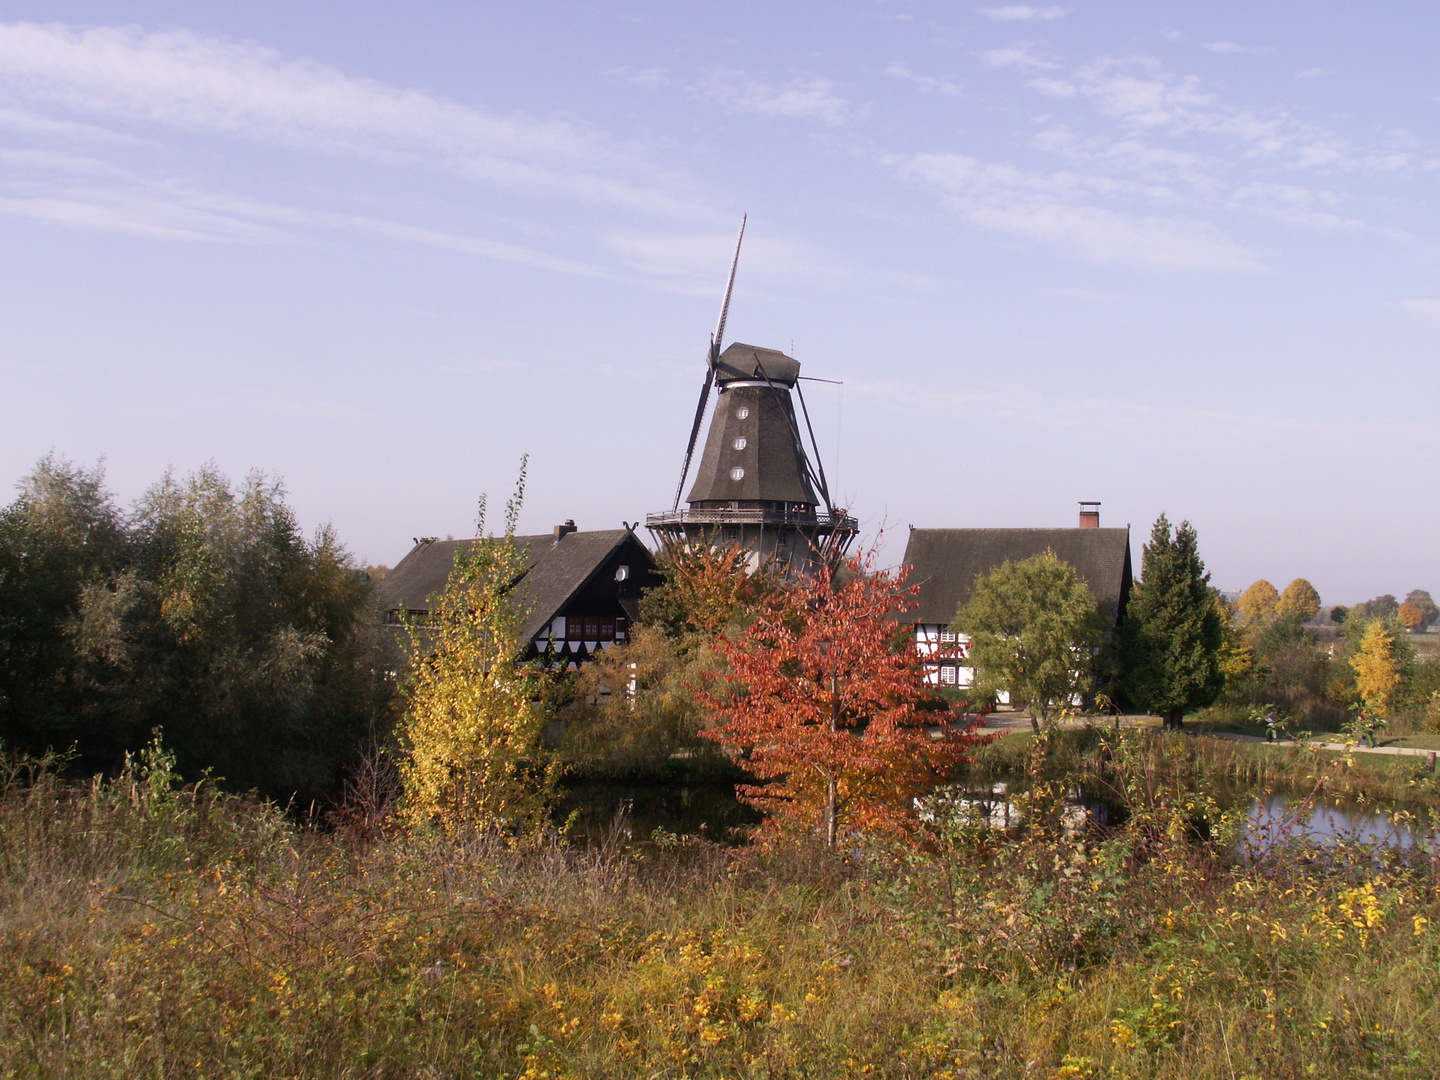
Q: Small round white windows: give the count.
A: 3